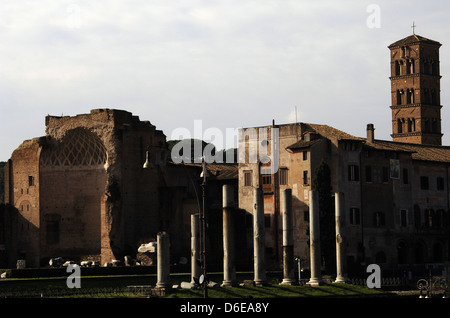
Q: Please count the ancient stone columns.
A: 7